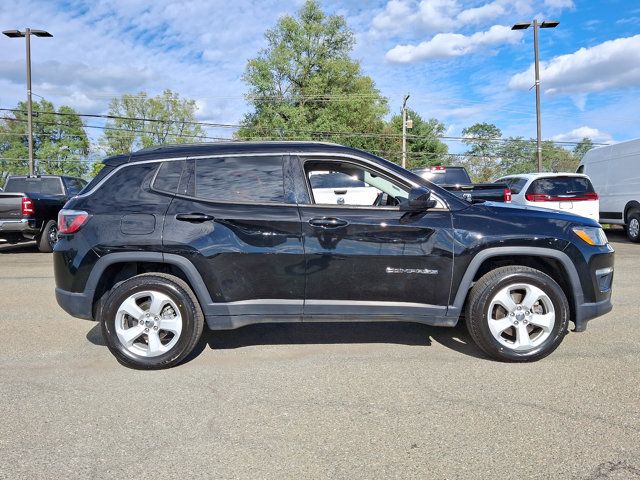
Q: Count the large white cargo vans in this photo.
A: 1